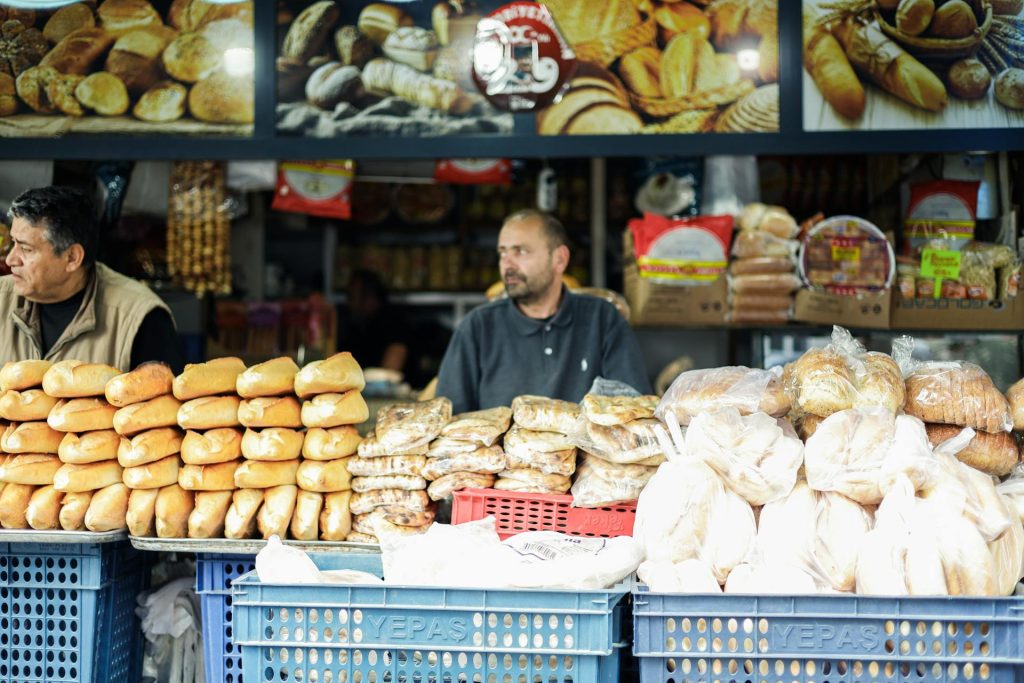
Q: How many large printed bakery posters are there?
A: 4